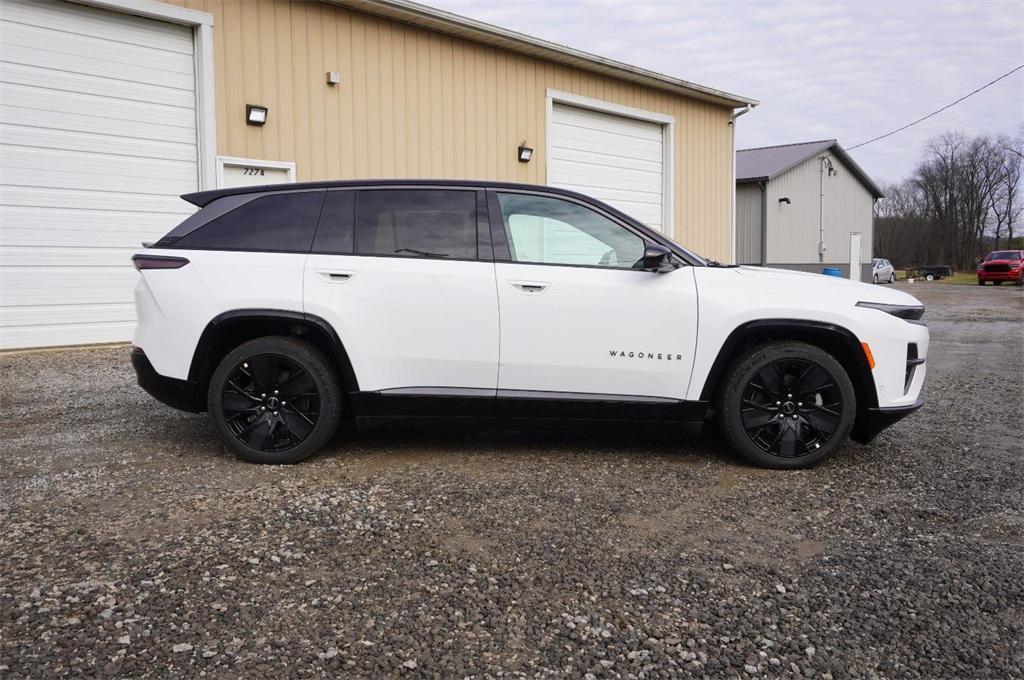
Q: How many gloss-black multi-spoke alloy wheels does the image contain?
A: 2